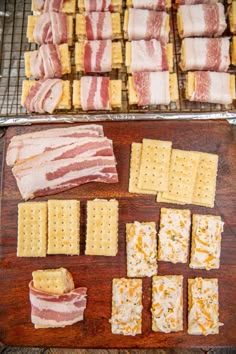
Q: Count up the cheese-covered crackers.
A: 6